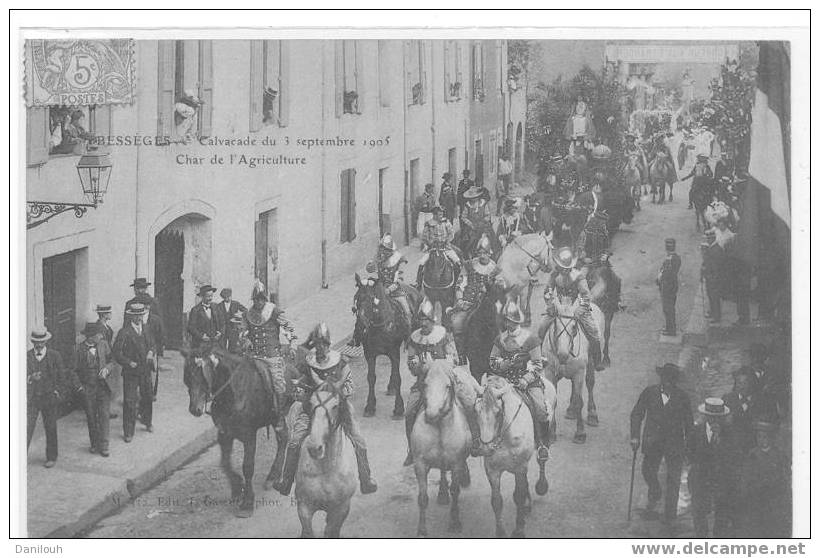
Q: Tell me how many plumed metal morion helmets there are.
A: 7